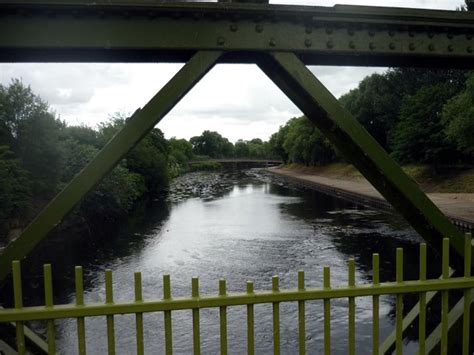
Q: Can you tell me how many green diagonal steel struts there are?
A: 2